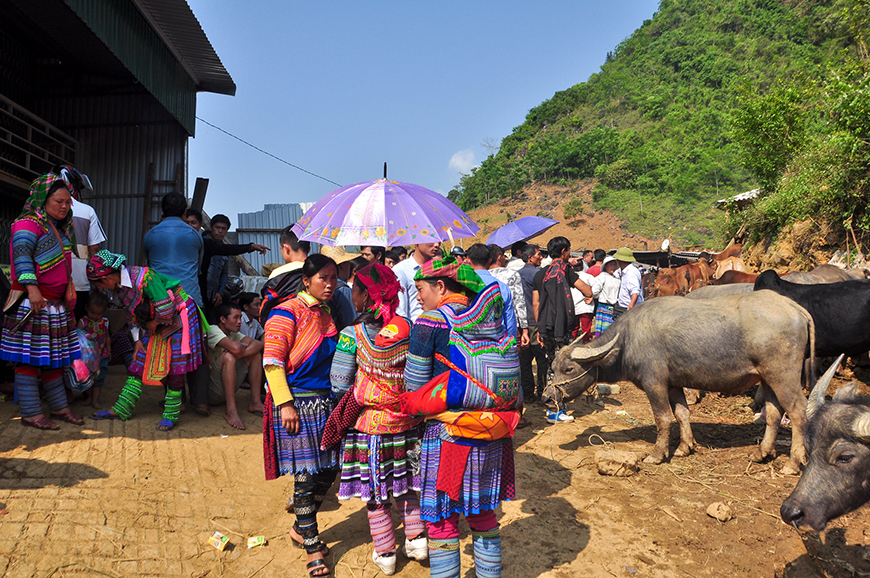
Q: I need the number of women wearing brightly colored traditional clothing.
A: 5